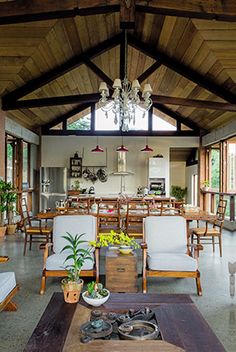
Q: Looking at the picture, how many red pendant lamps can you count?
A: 3